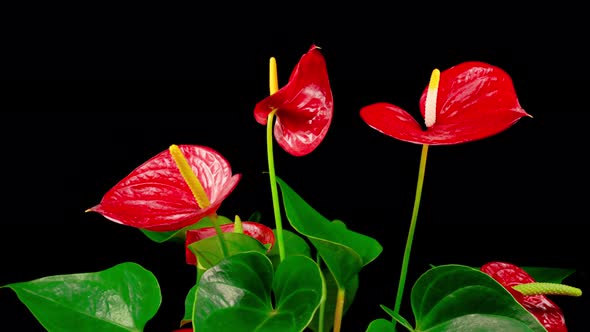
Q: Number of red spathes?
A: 5